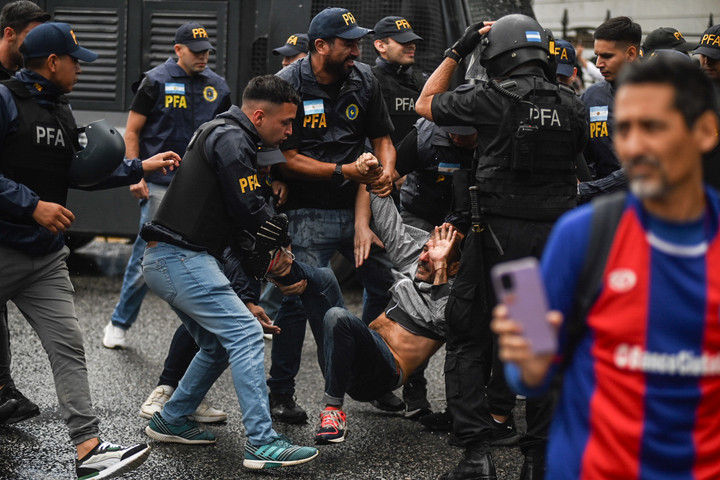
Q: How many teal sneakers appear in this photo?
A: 2